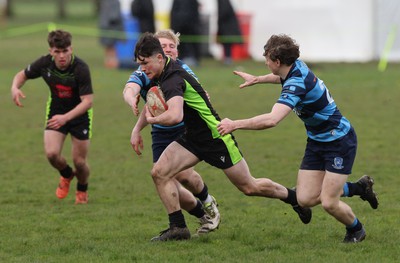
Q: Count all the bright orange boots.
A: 2